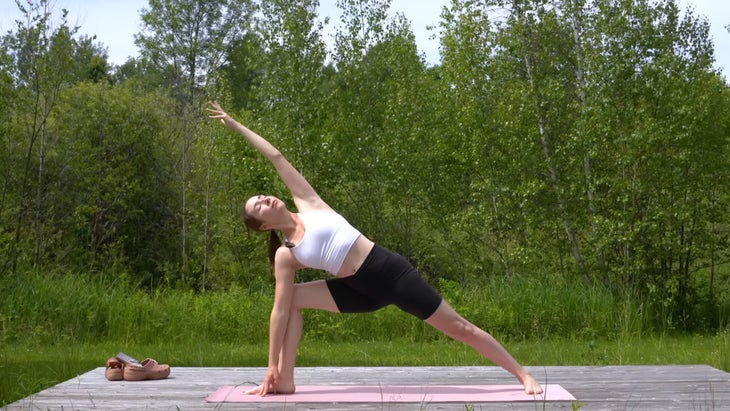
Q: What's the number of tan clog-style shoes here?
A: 2